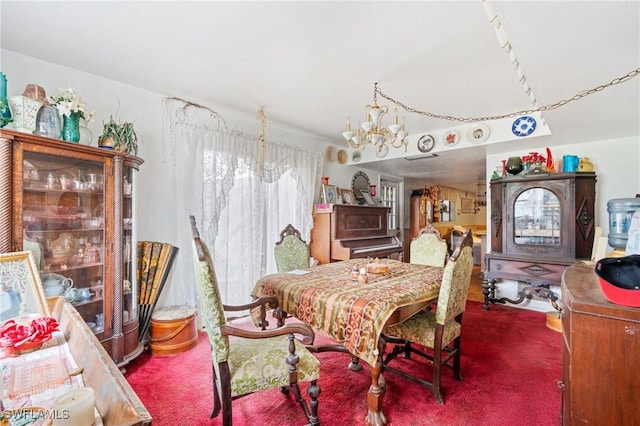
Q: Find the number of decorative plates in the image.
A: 8